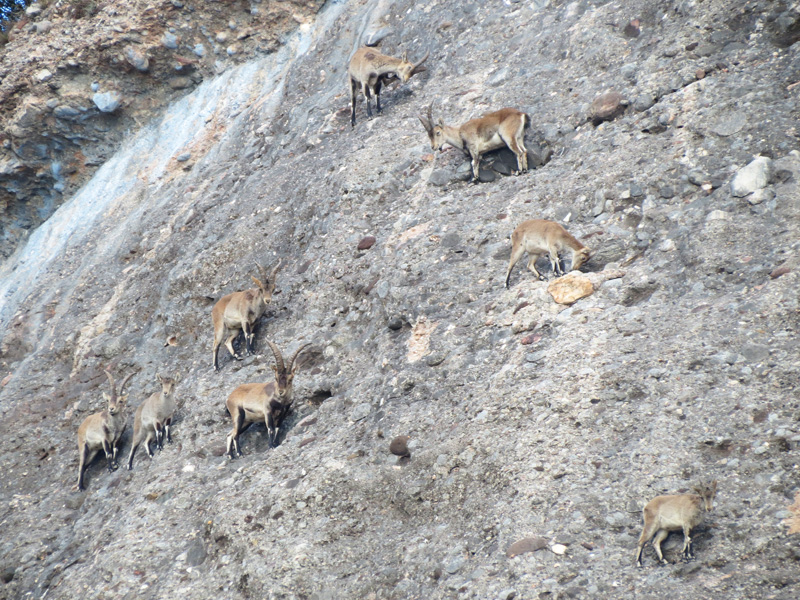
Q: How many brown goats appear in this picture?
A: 8